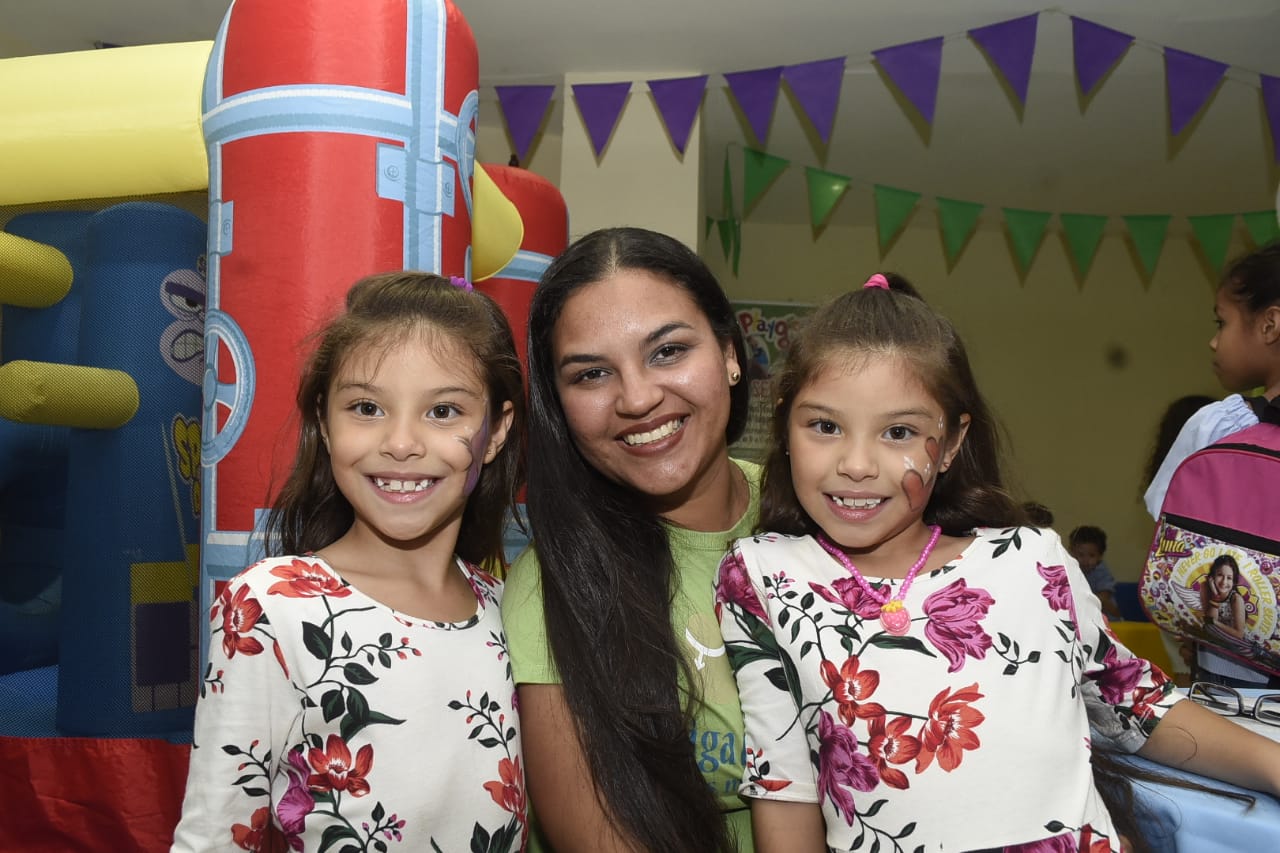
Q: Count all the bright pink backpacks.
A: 1